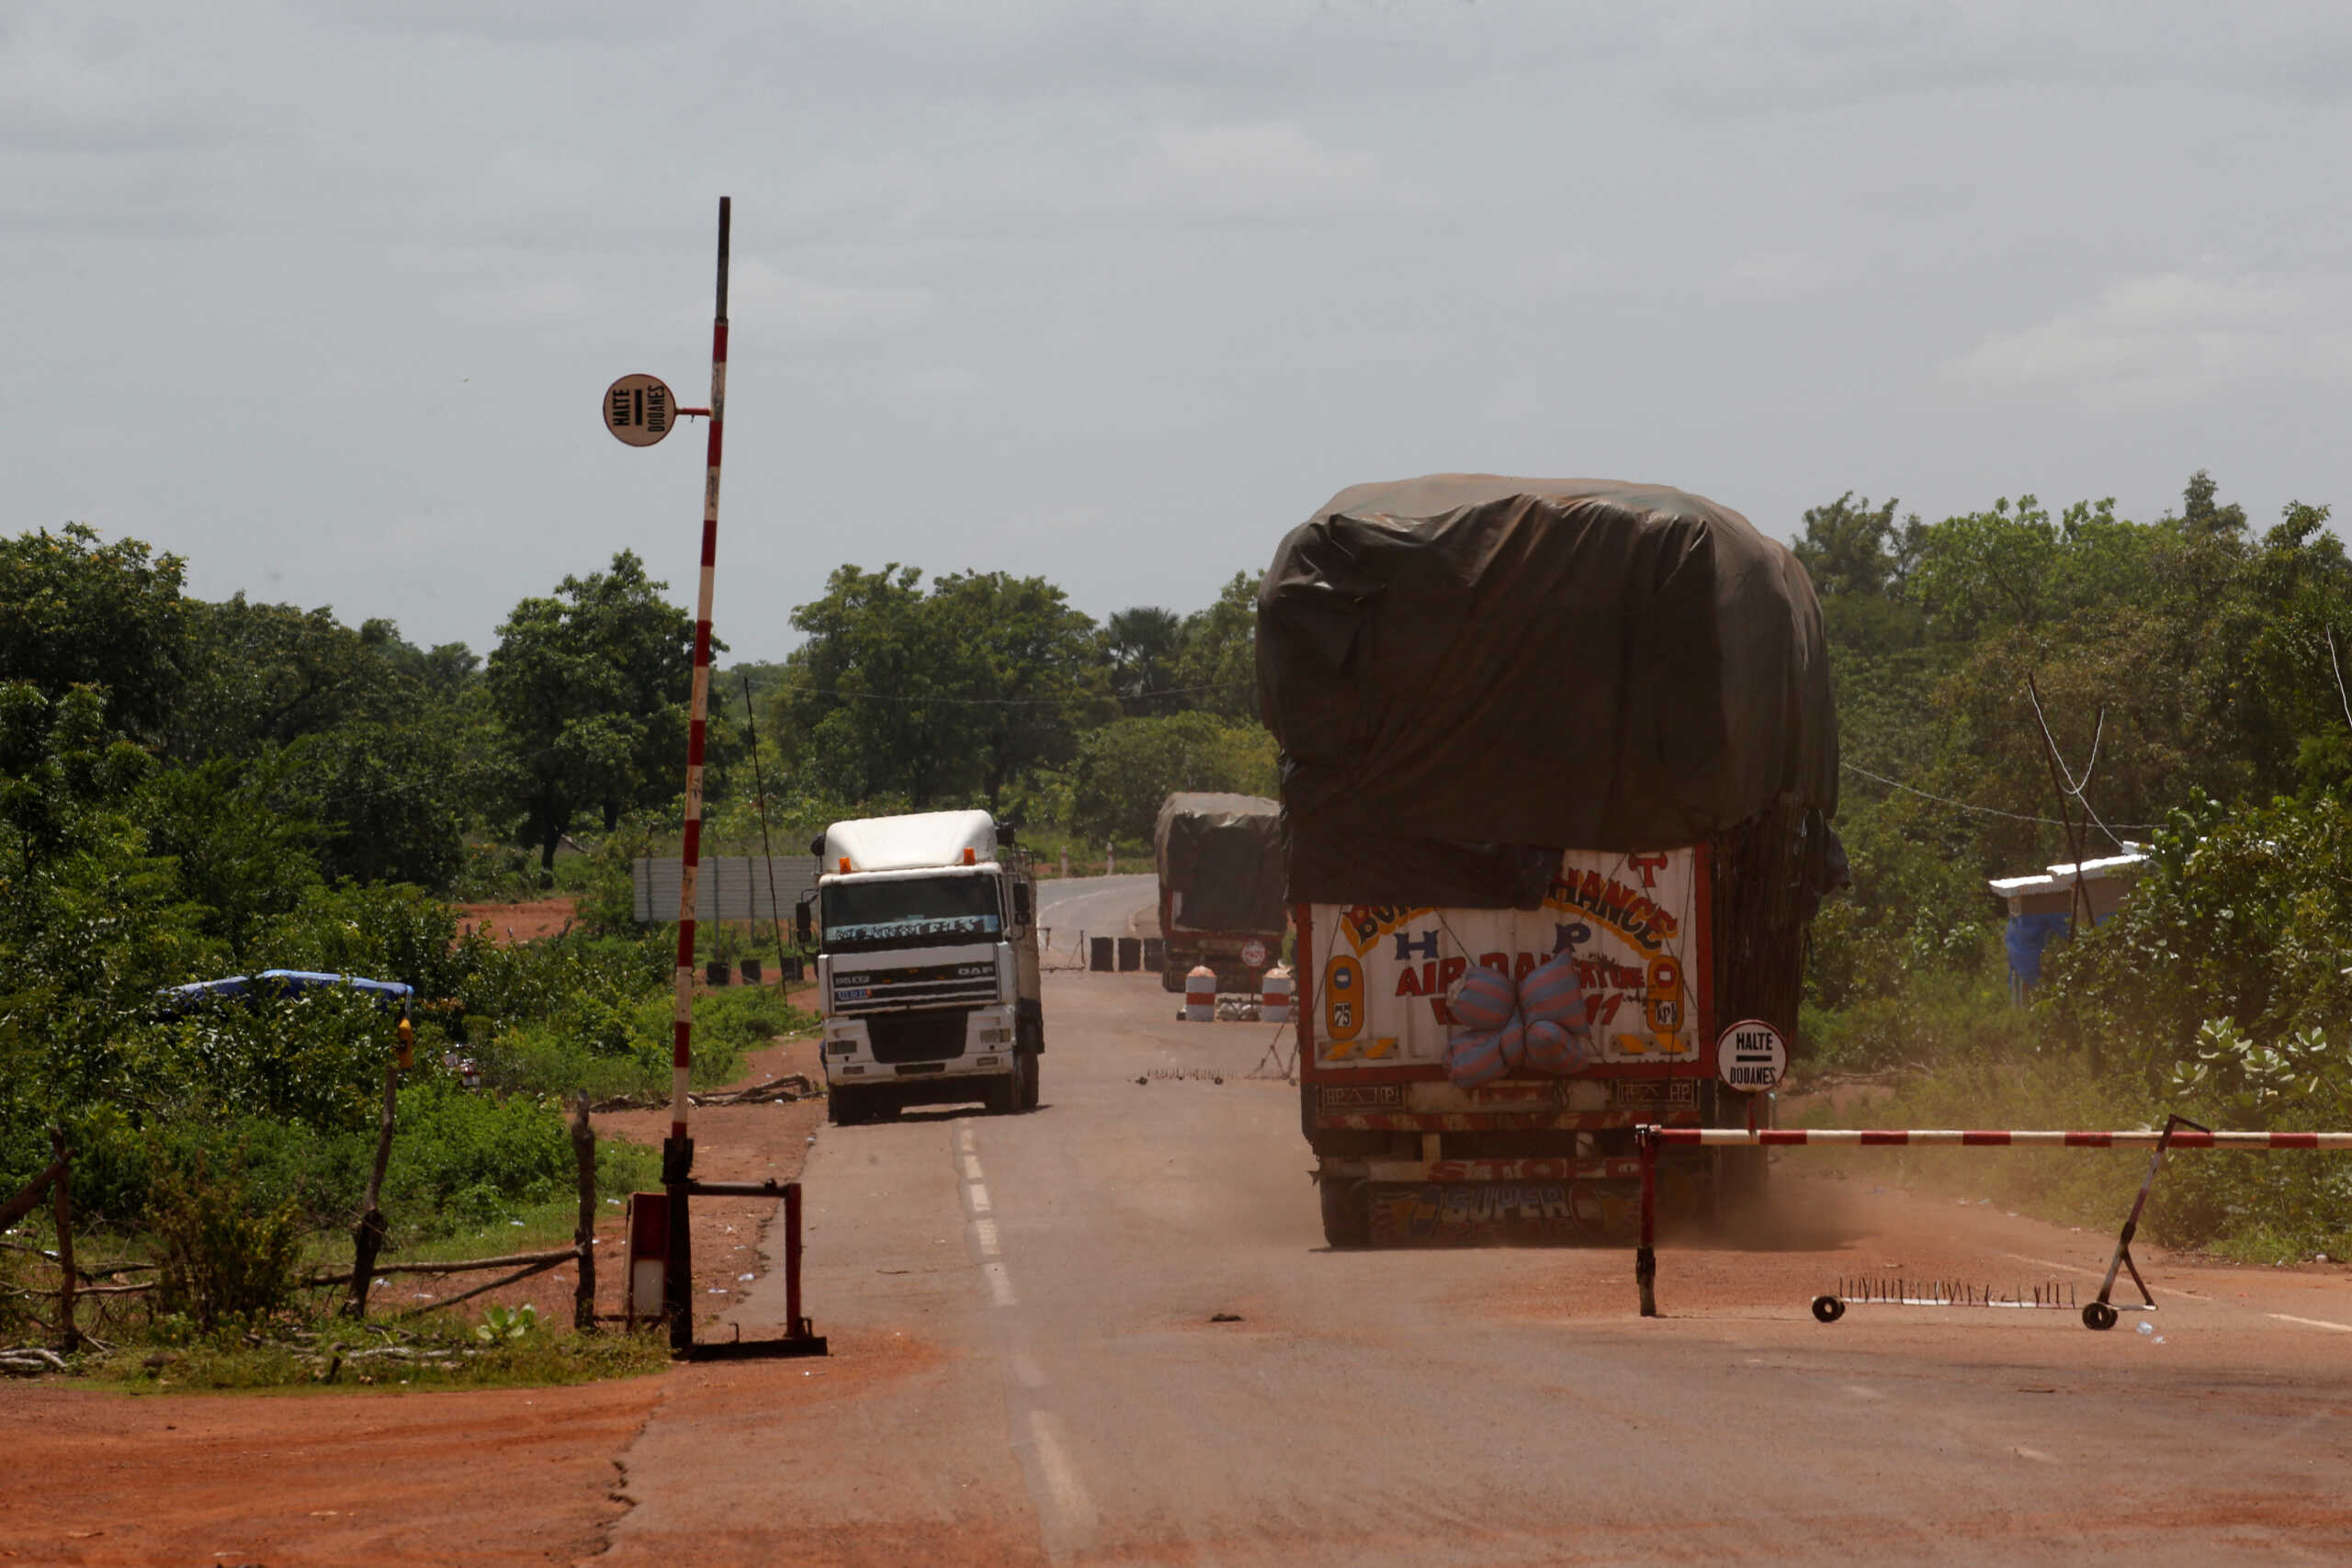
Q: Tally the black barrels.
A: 6